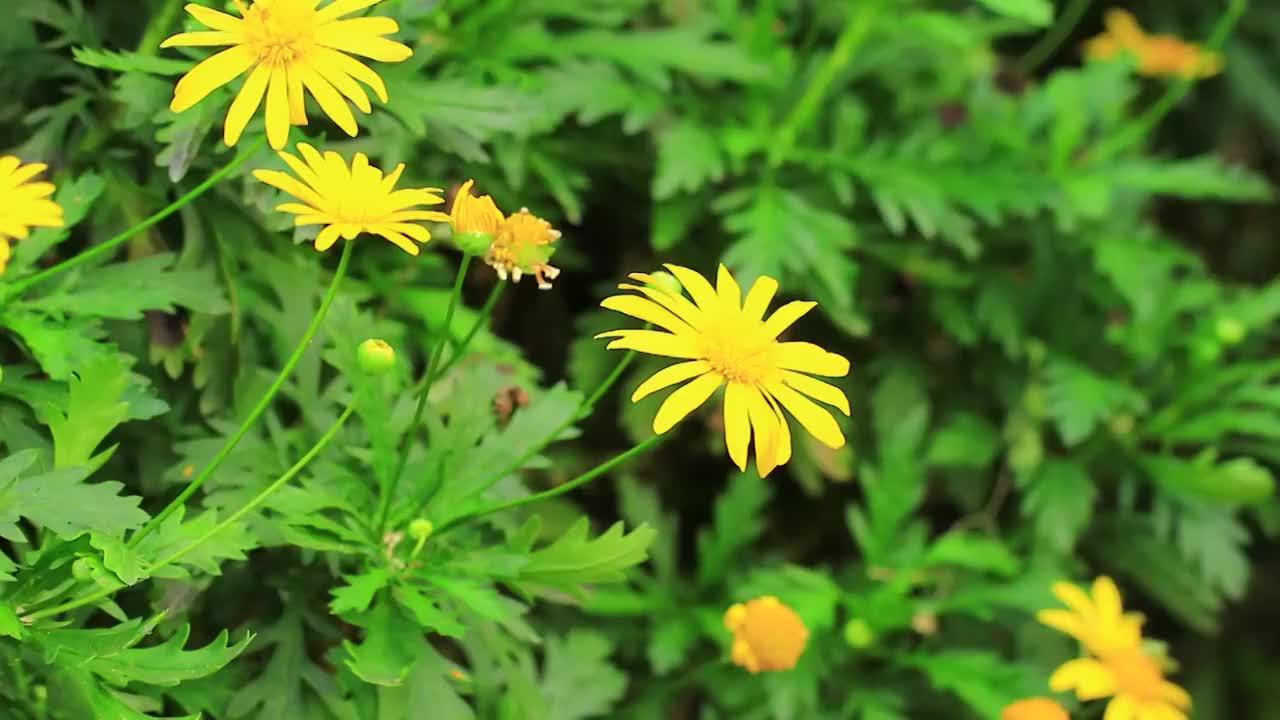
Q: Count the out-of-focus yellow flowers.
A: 4